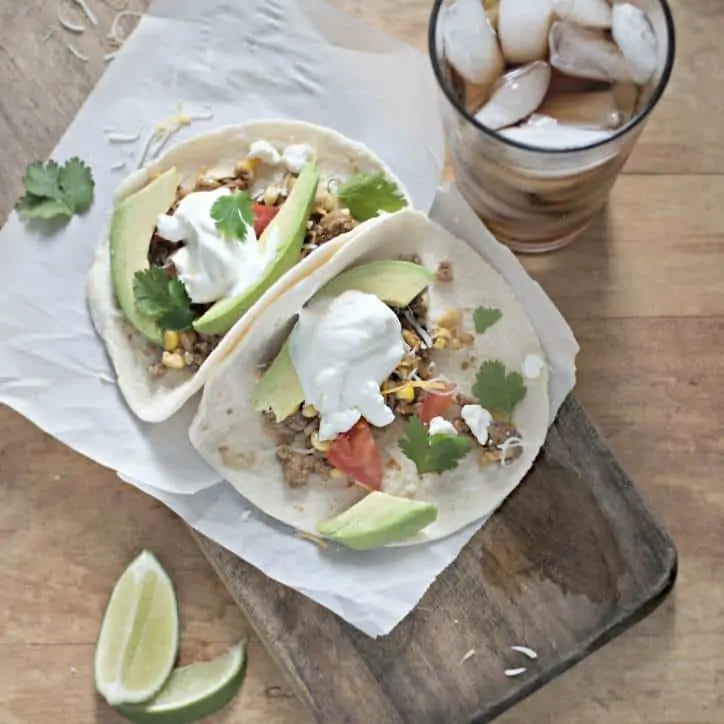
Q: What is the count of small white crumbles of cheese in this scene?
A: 5